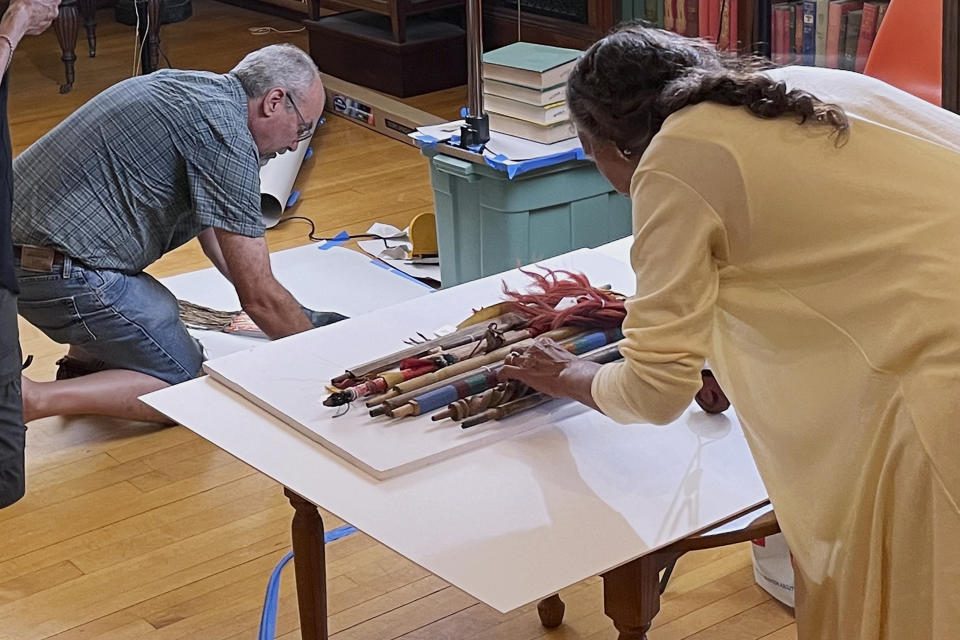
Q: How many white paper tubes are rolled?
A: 1